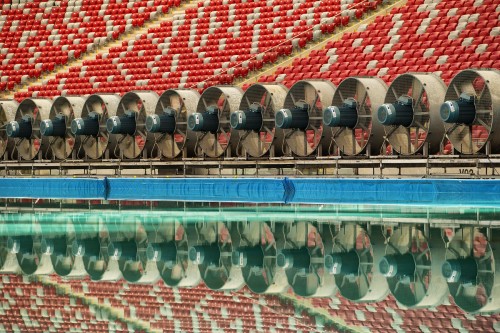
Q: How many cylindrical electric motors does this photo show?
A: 11